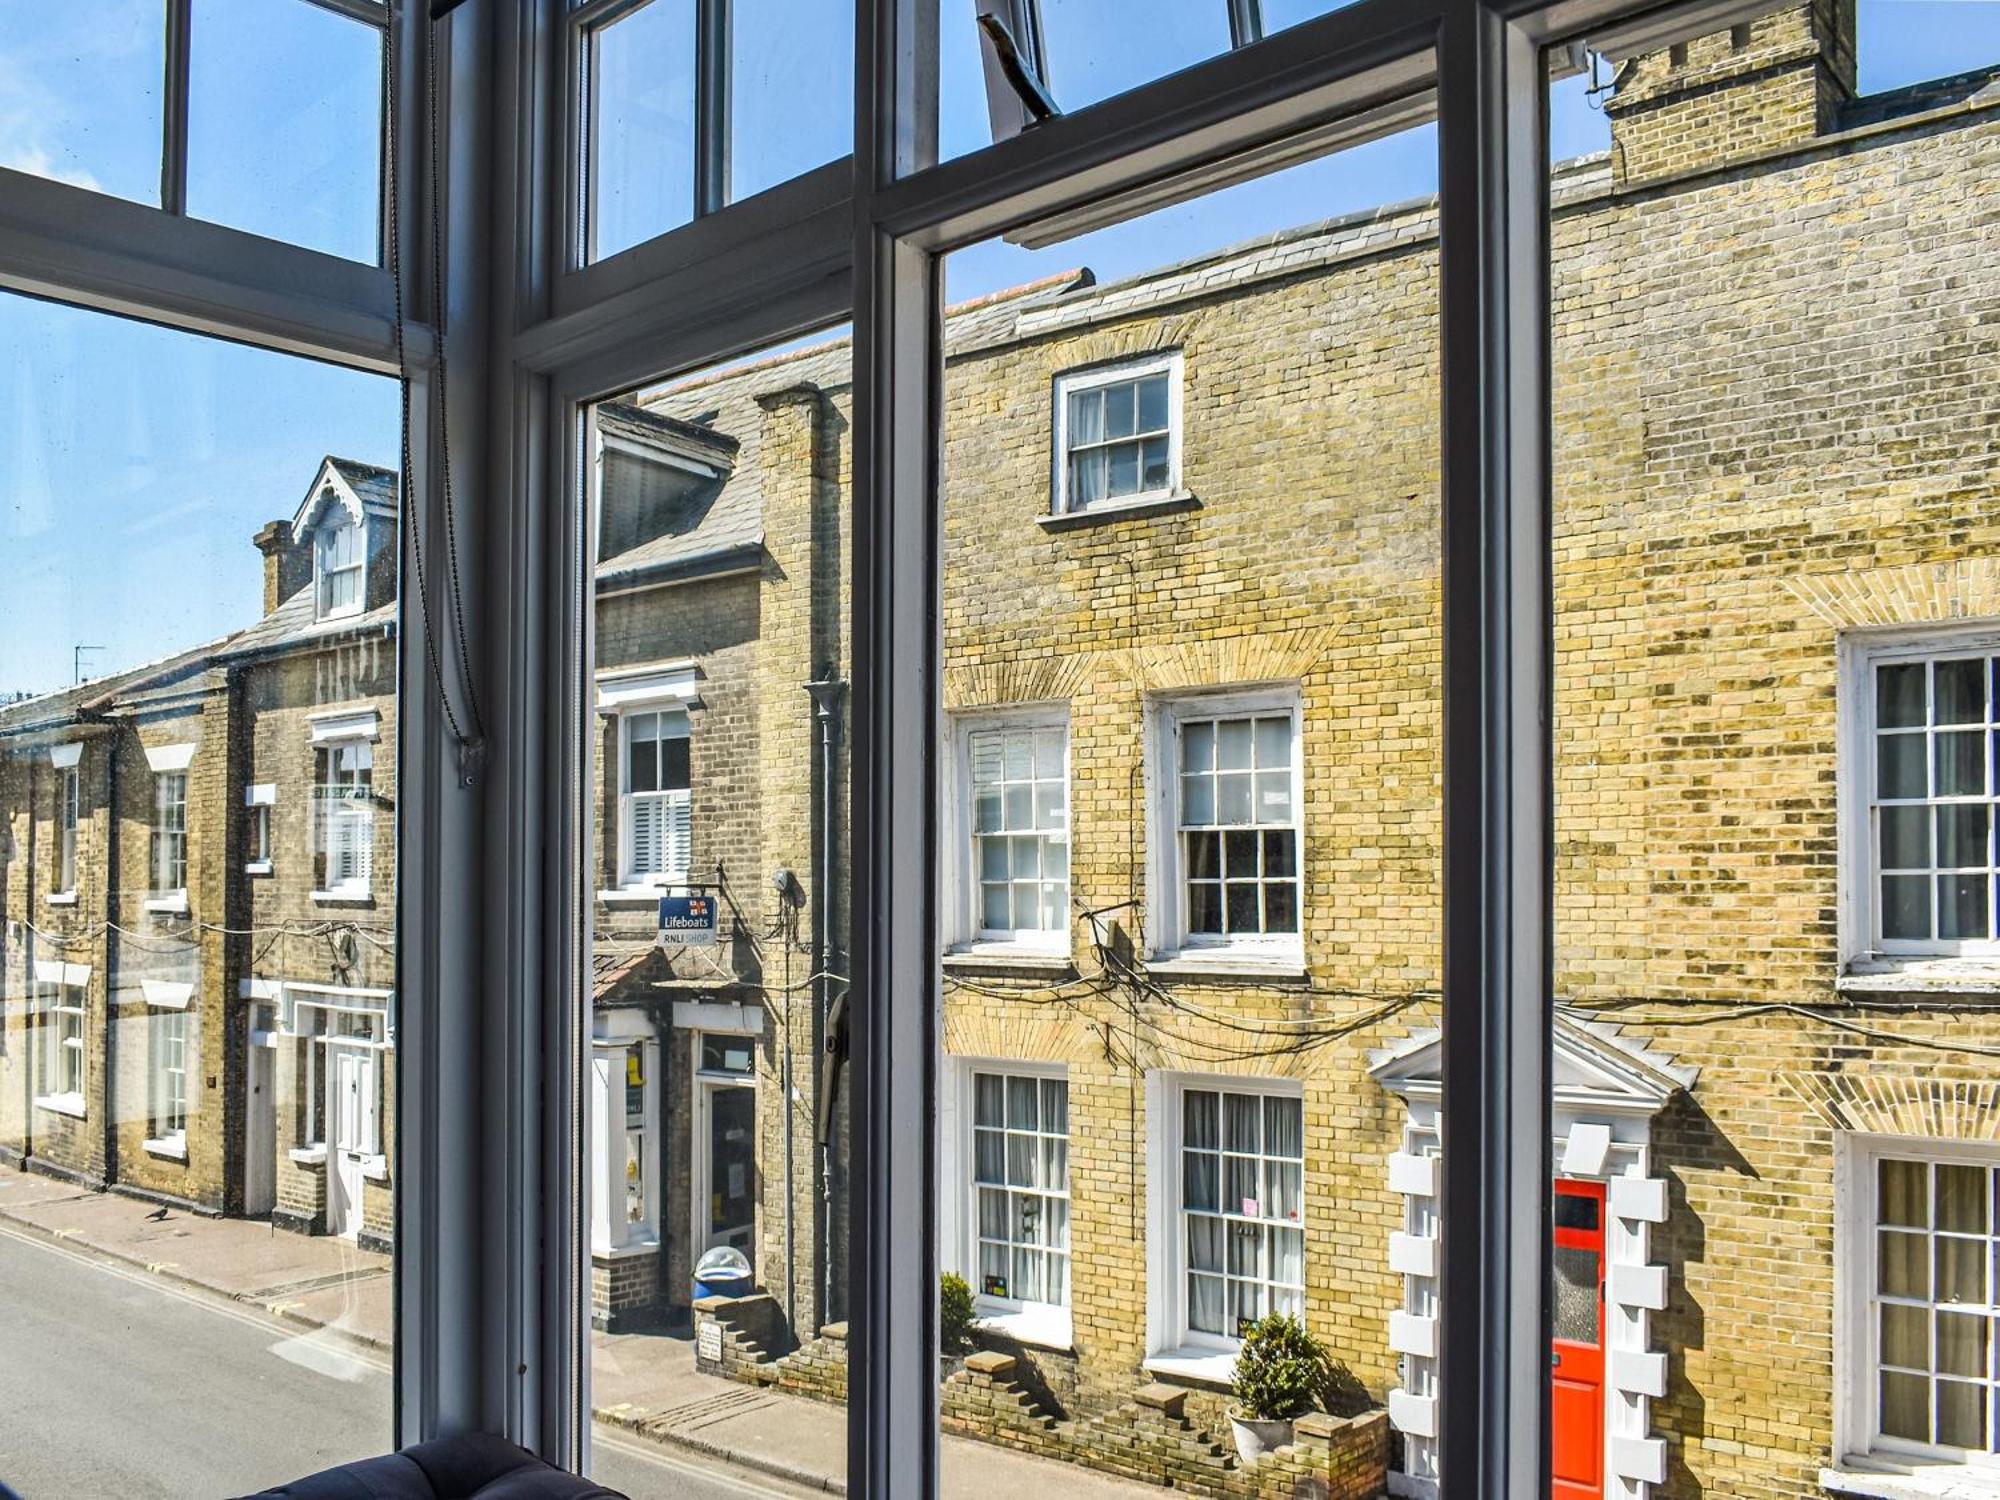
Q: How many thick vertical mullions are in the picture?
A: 3